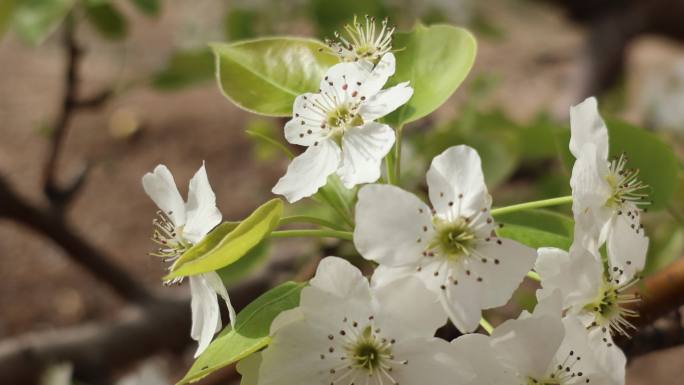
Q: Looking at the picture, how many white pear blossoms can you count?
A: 8